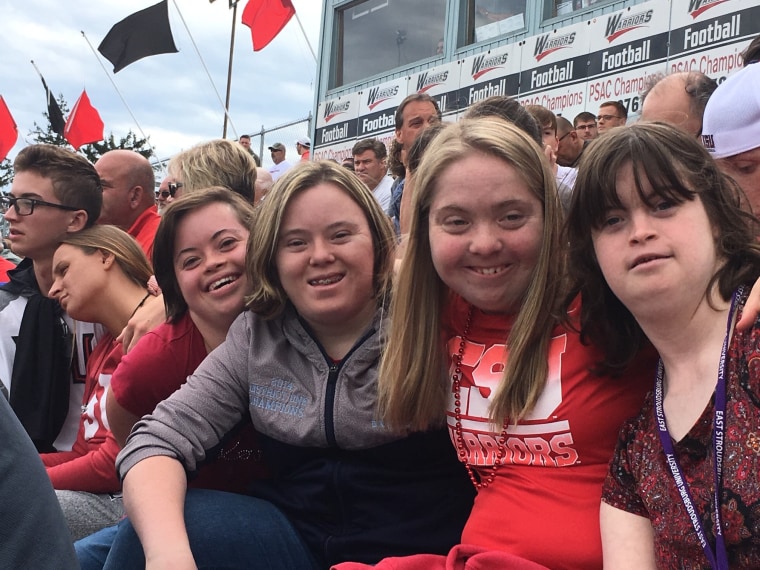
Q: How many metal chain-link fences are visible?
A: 1